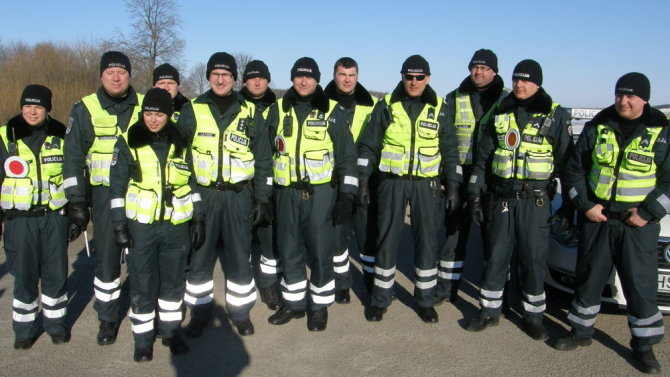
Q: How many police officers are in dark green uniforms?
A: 12